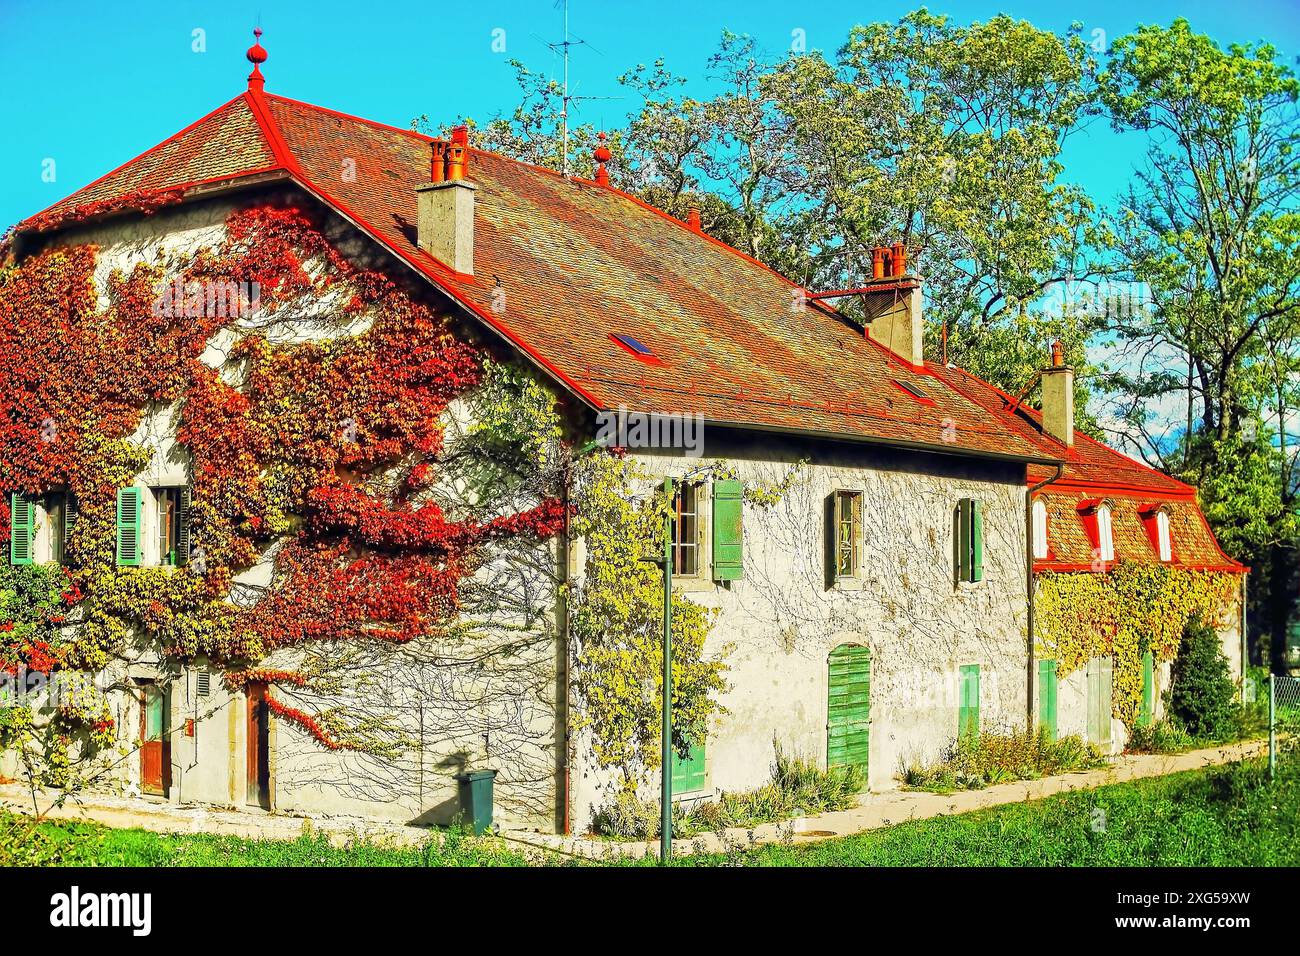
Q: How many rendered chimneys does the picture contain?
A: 3